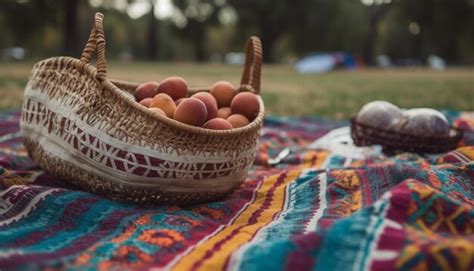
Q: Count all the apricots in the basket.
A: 13